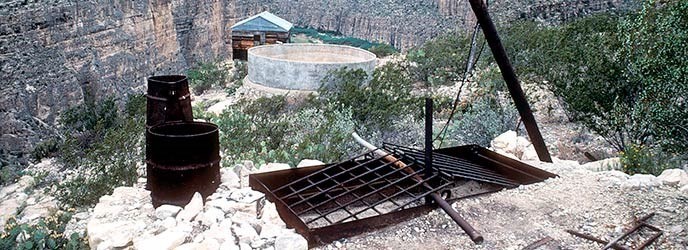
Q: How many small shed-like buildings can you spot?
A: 1